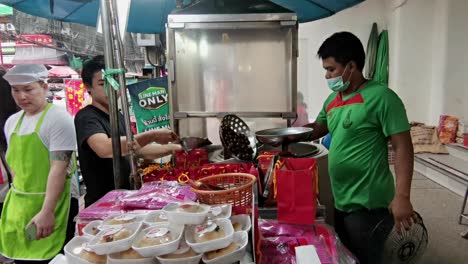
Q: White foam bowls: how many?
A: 13